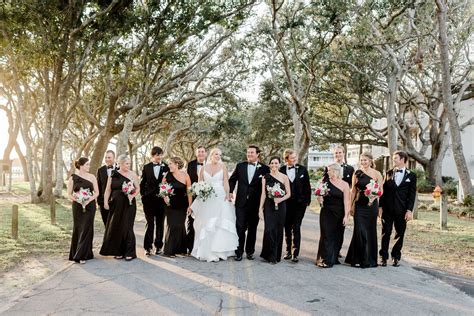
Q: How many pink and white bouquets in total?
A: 6